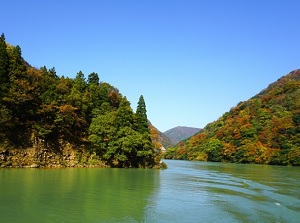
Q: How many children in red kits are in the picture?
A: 0